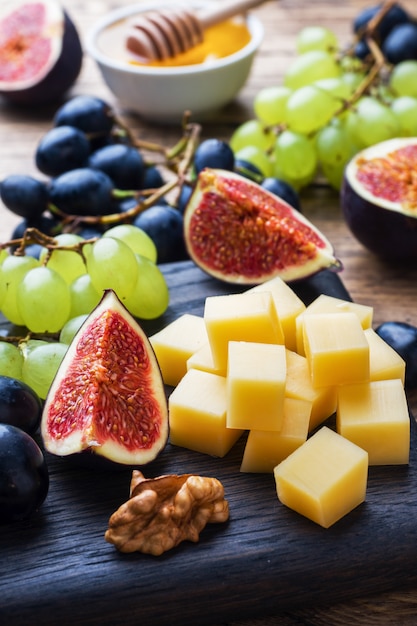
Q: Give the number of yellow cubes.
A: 13